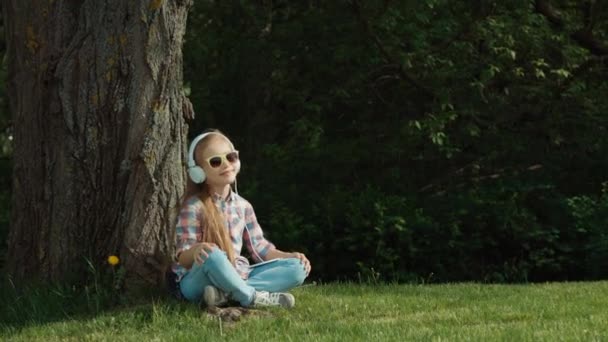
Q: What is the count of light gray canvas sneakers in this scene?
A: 2